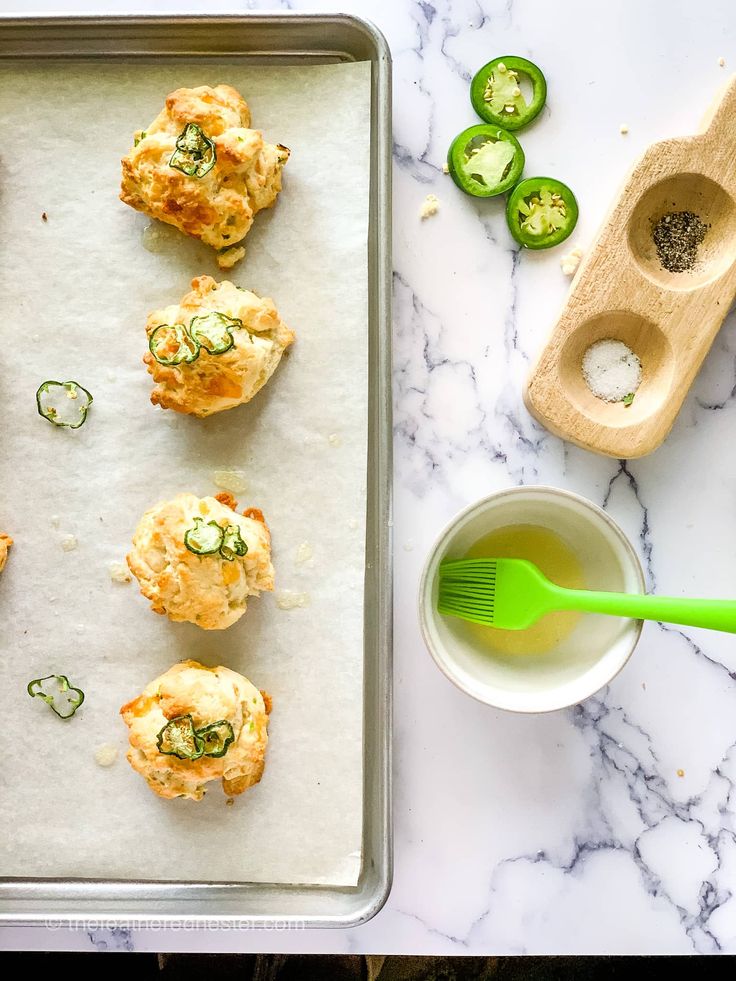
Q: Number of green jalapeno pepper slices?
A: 13